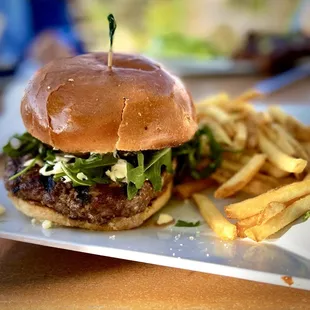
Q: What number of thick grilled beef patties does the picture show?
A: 1